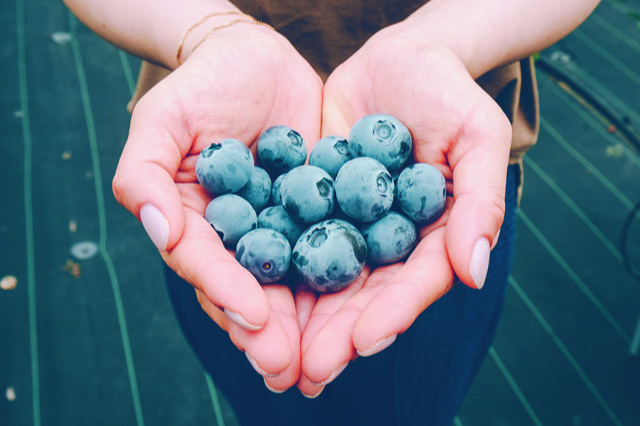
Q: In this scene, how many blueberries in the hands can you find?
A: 14